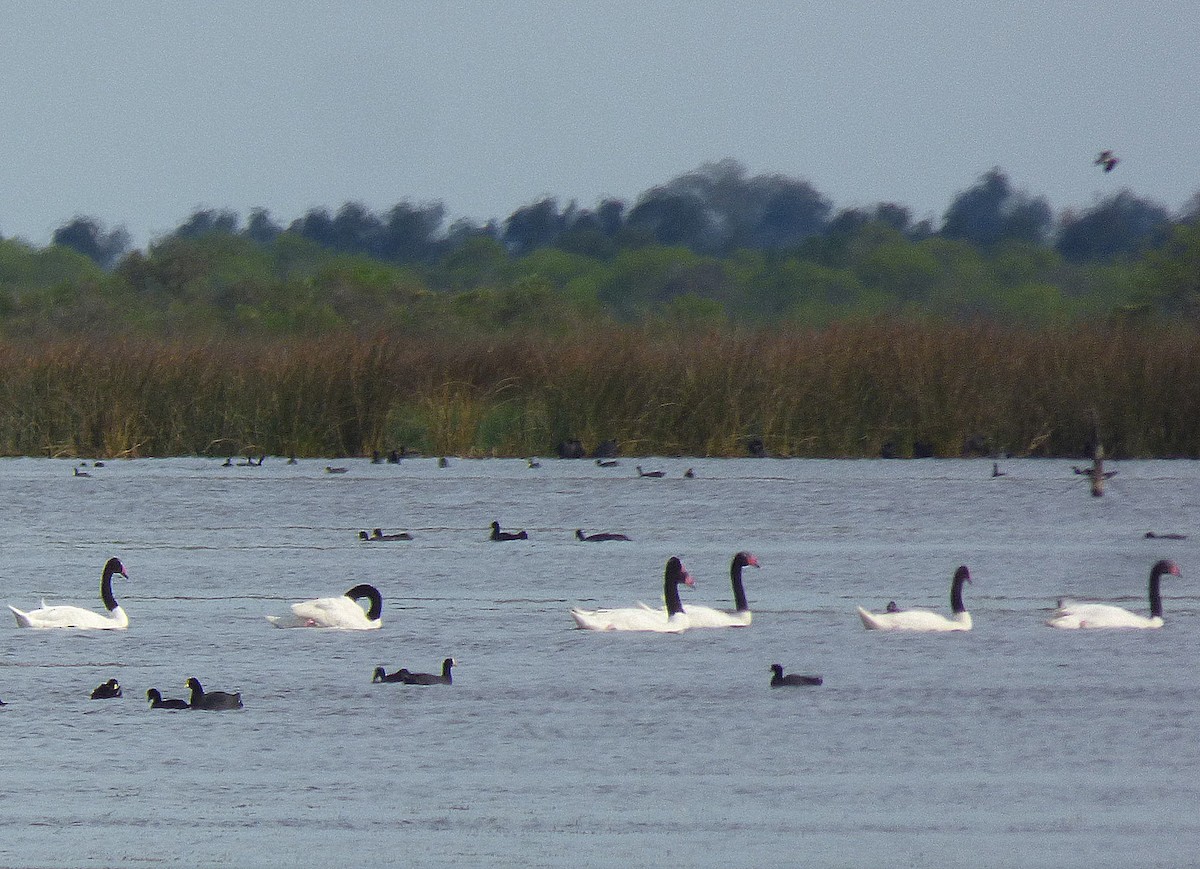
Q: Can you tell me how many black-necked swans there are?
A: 6